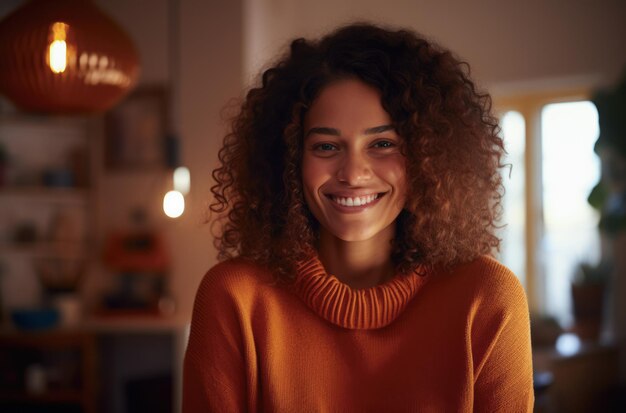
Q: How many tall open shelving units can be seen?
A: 1